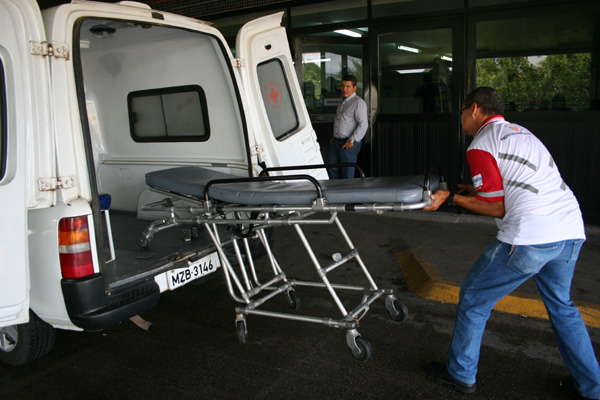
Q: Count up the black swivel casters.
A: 4